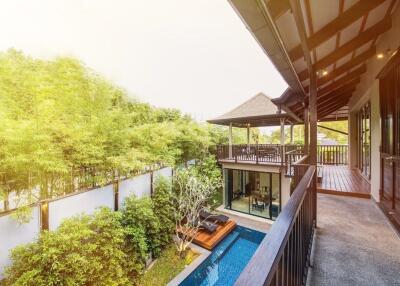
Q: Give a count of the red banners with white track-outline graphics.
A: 0